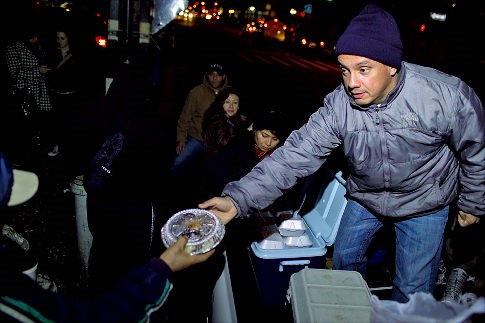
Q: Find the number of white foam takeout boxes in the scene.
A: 3